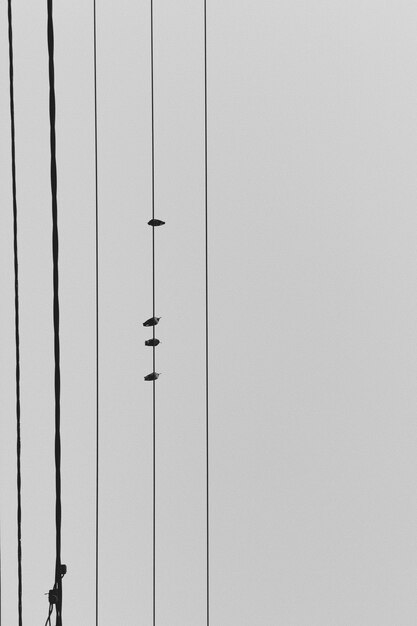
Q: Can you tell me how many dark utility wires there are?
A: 5